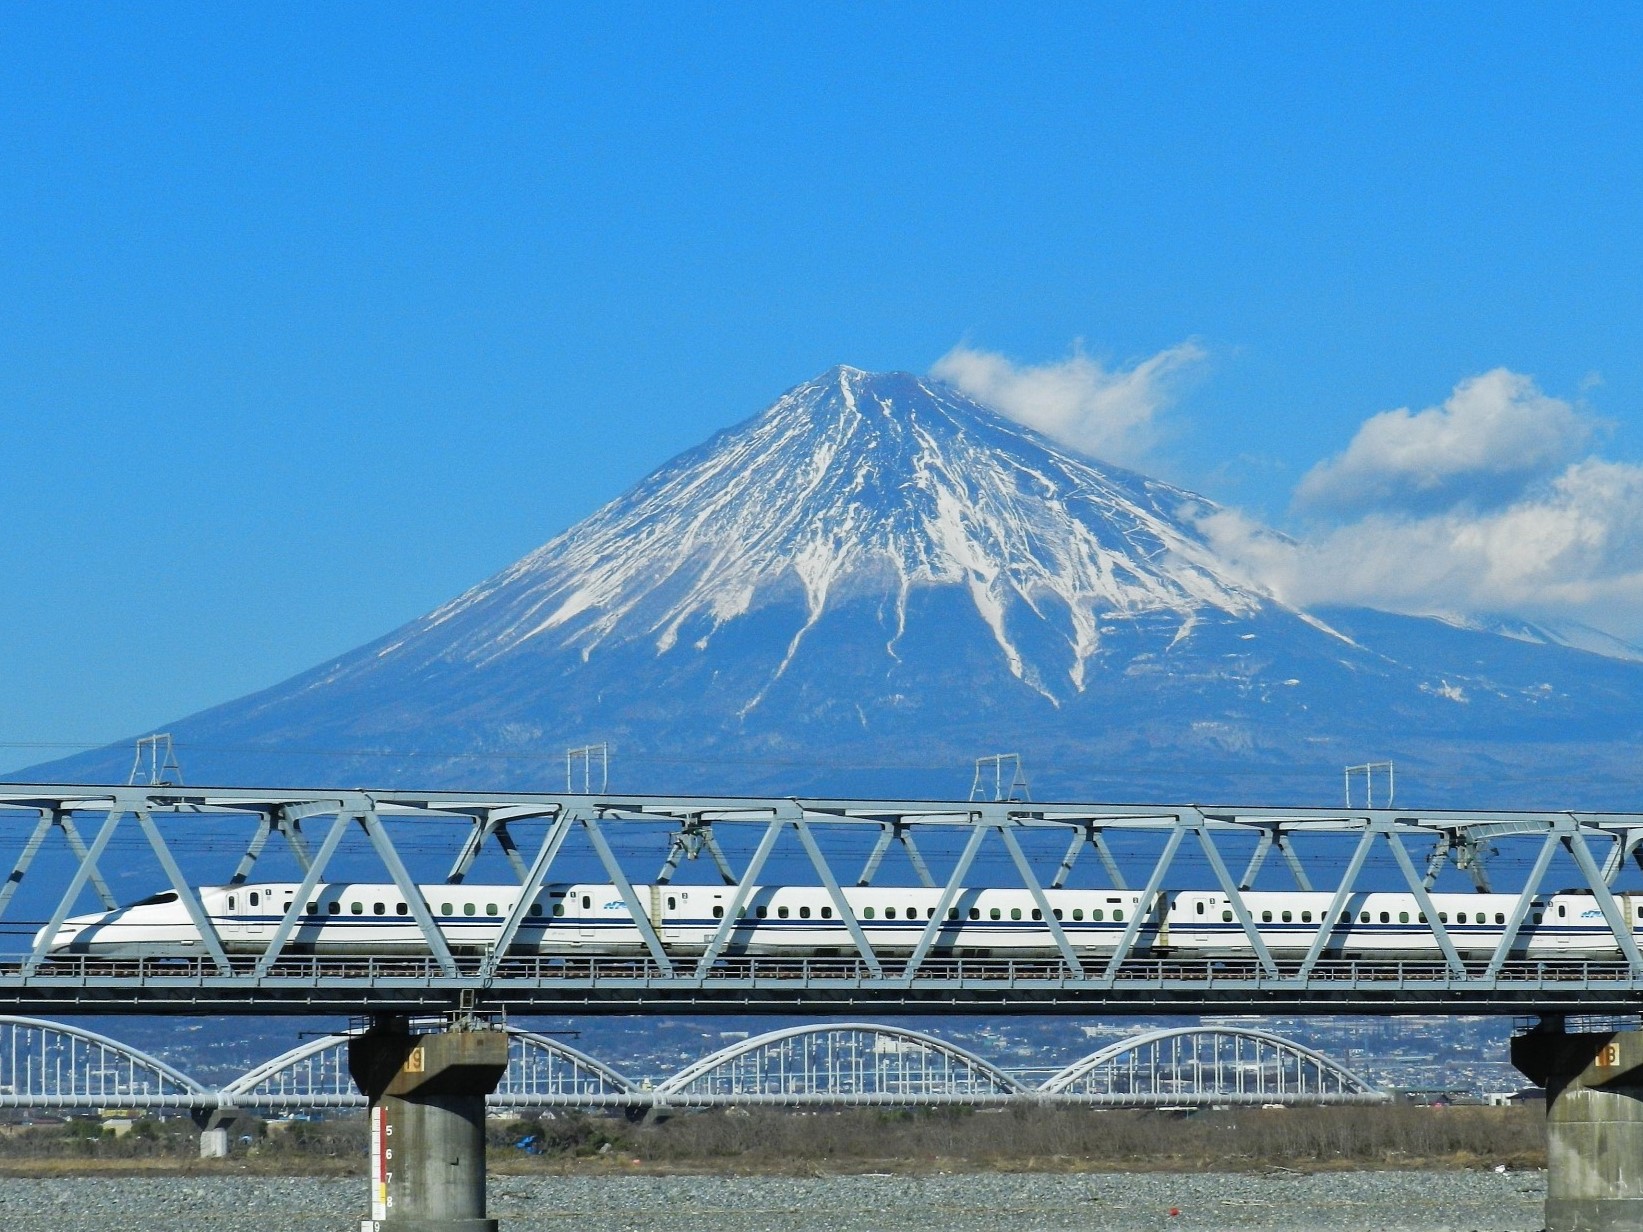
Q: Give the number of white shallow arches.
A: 4